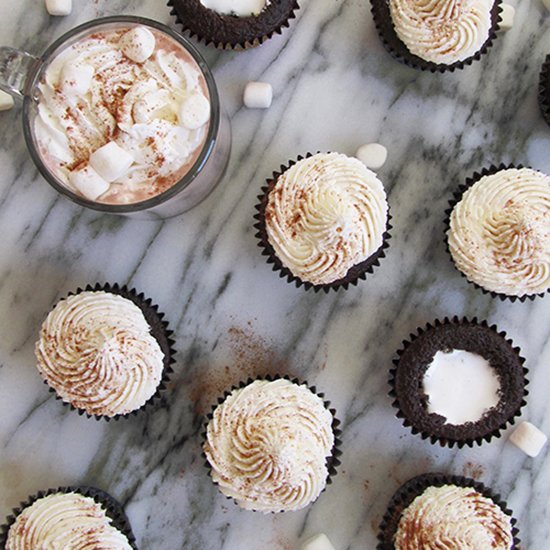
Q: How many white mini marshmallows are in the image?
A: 12